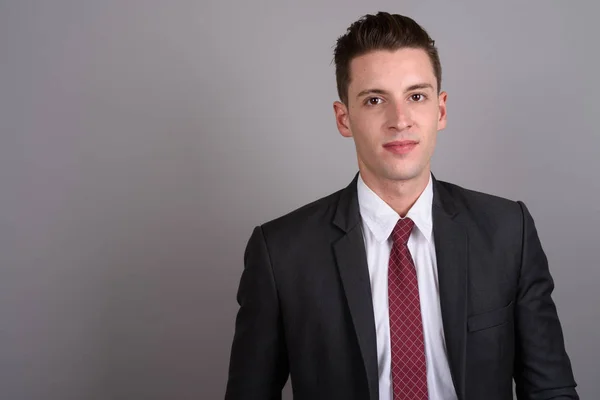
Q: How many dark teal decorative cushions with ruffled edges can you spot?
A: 0